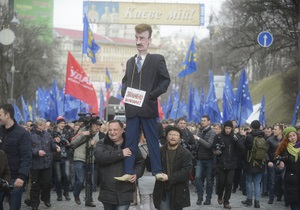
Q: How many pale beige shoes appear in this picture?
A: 2